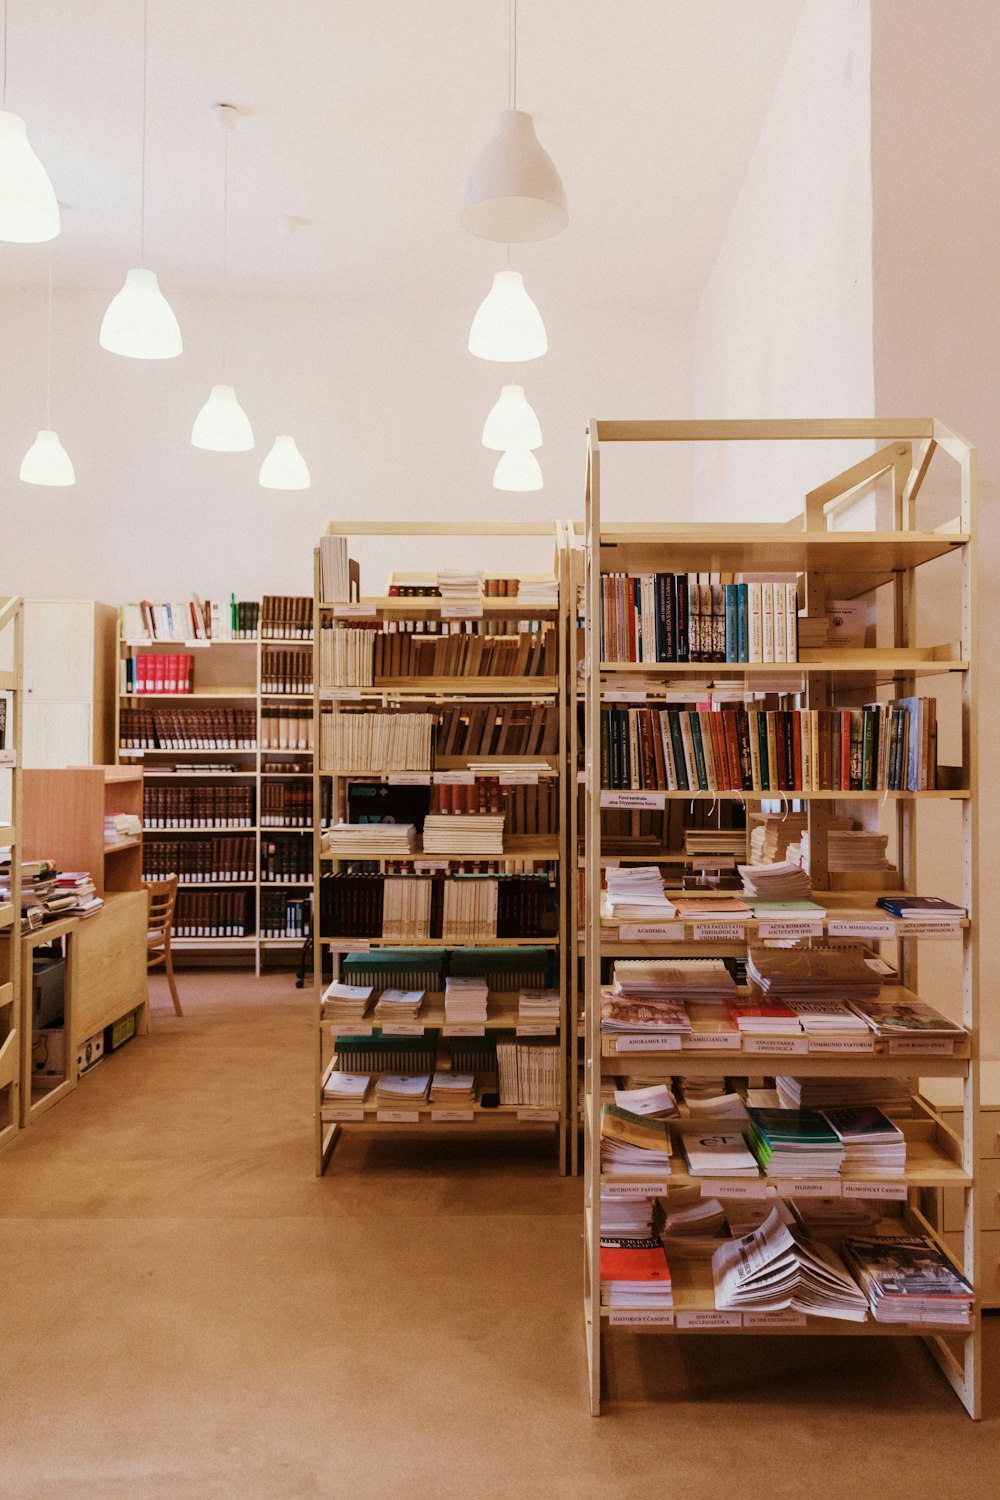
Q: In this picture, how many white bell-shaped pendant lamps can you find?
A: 9